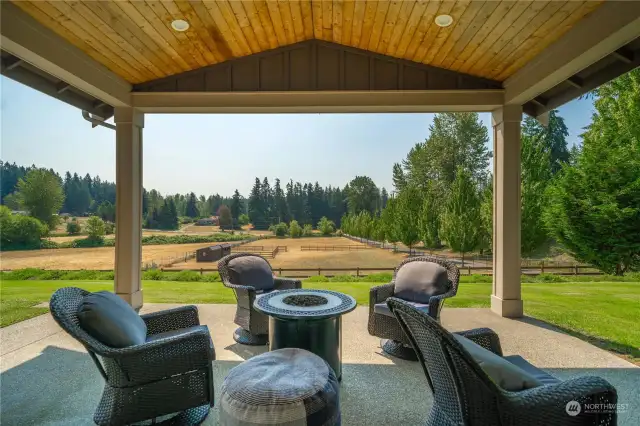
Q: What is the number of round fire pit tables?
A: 1